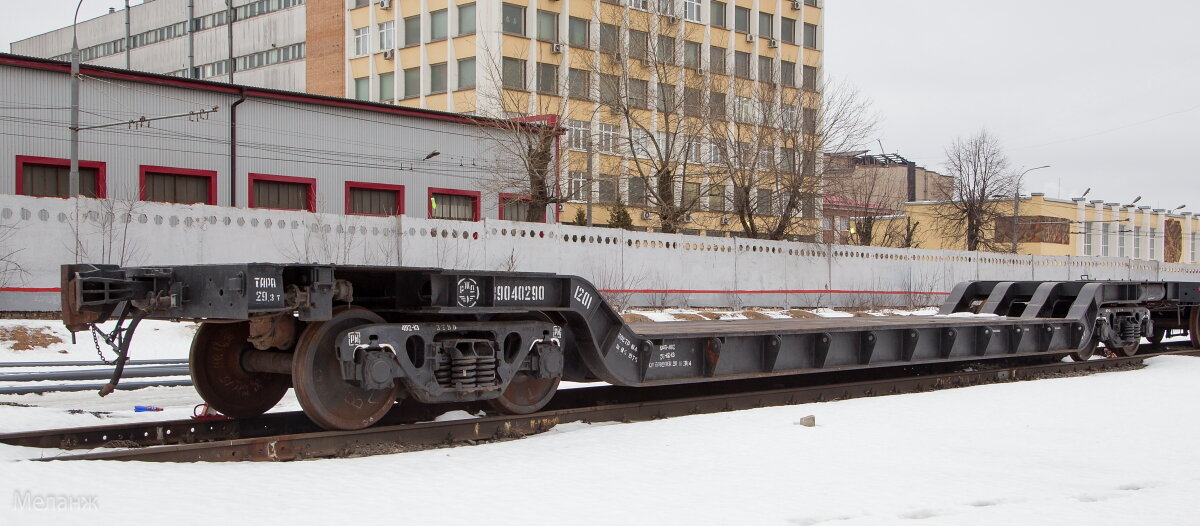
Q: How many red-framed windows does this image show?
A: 6